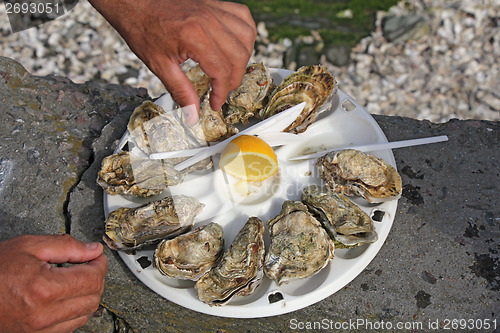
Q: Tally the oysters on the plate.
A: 11